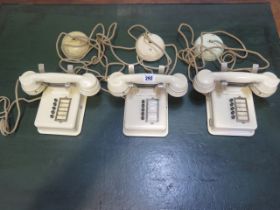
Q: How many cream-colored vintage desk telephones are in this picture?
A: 3